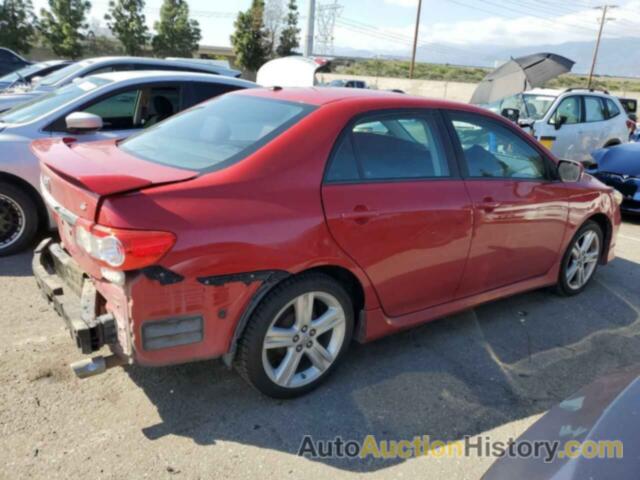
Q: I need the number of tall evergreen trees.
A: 6